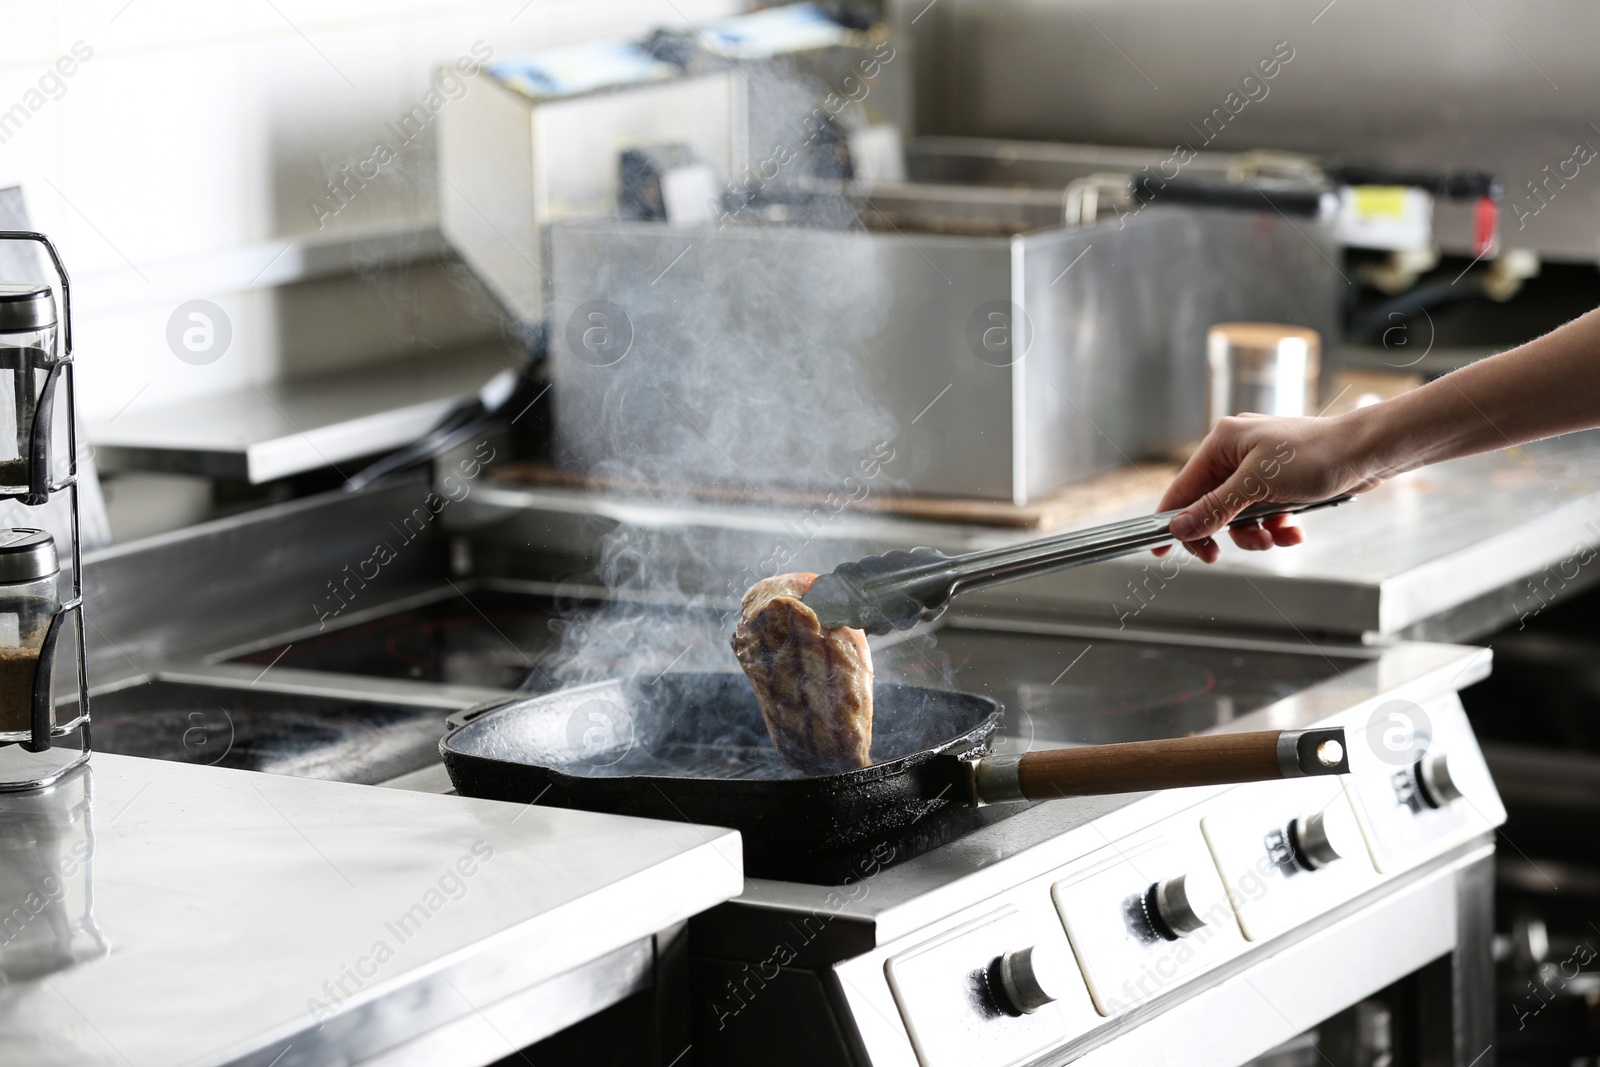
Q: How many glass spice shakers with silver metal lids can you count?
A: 2